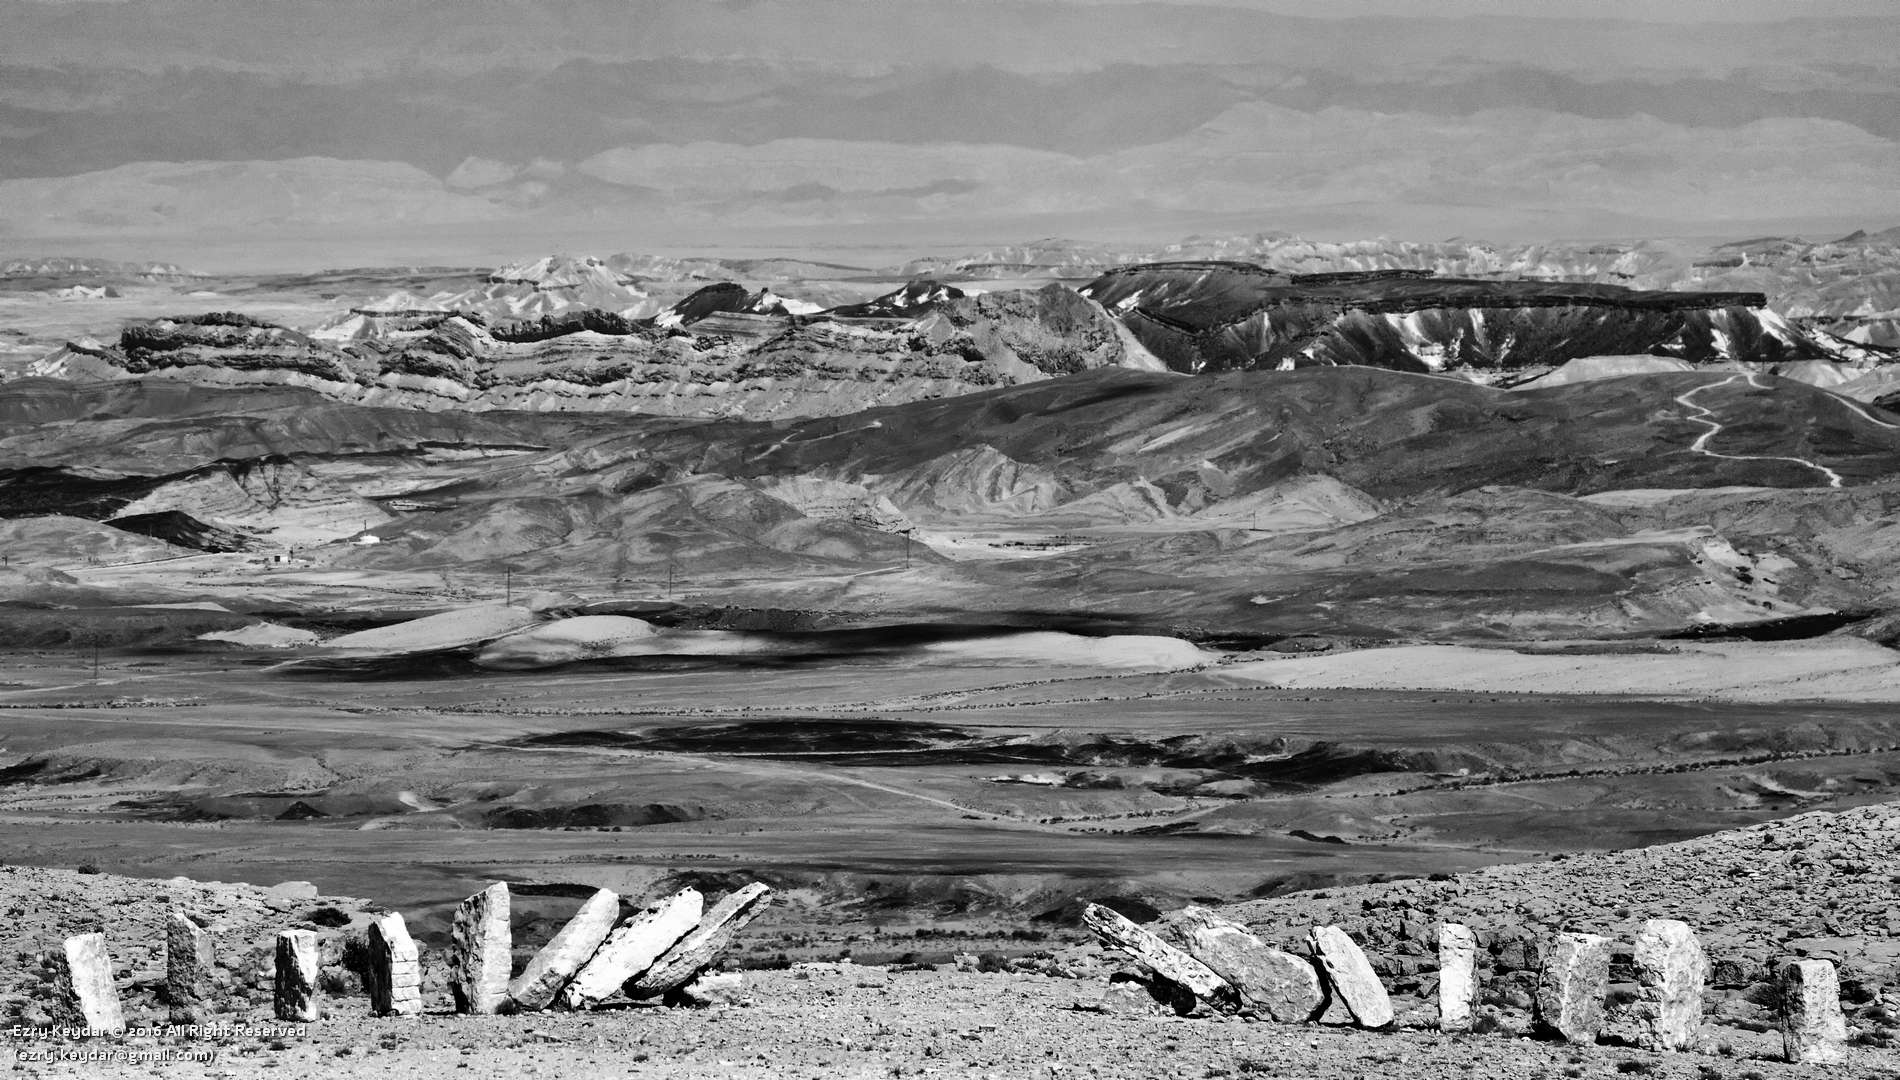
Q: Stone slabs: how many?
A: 15